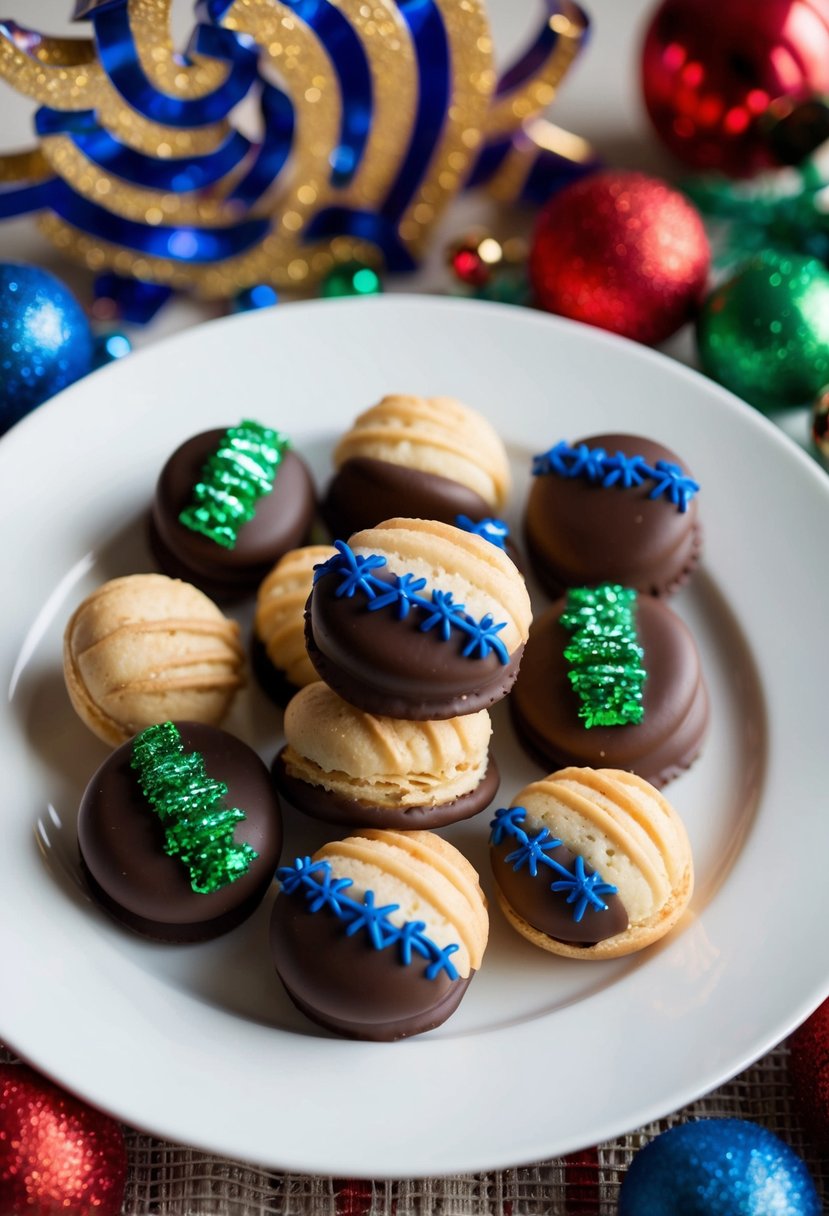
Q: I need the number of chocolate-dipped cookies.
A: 10